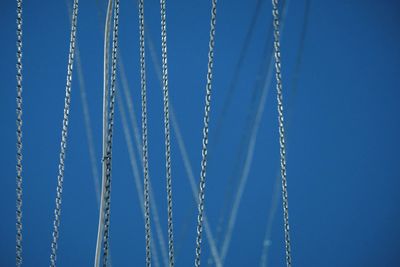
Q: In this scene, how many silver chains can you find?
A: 7